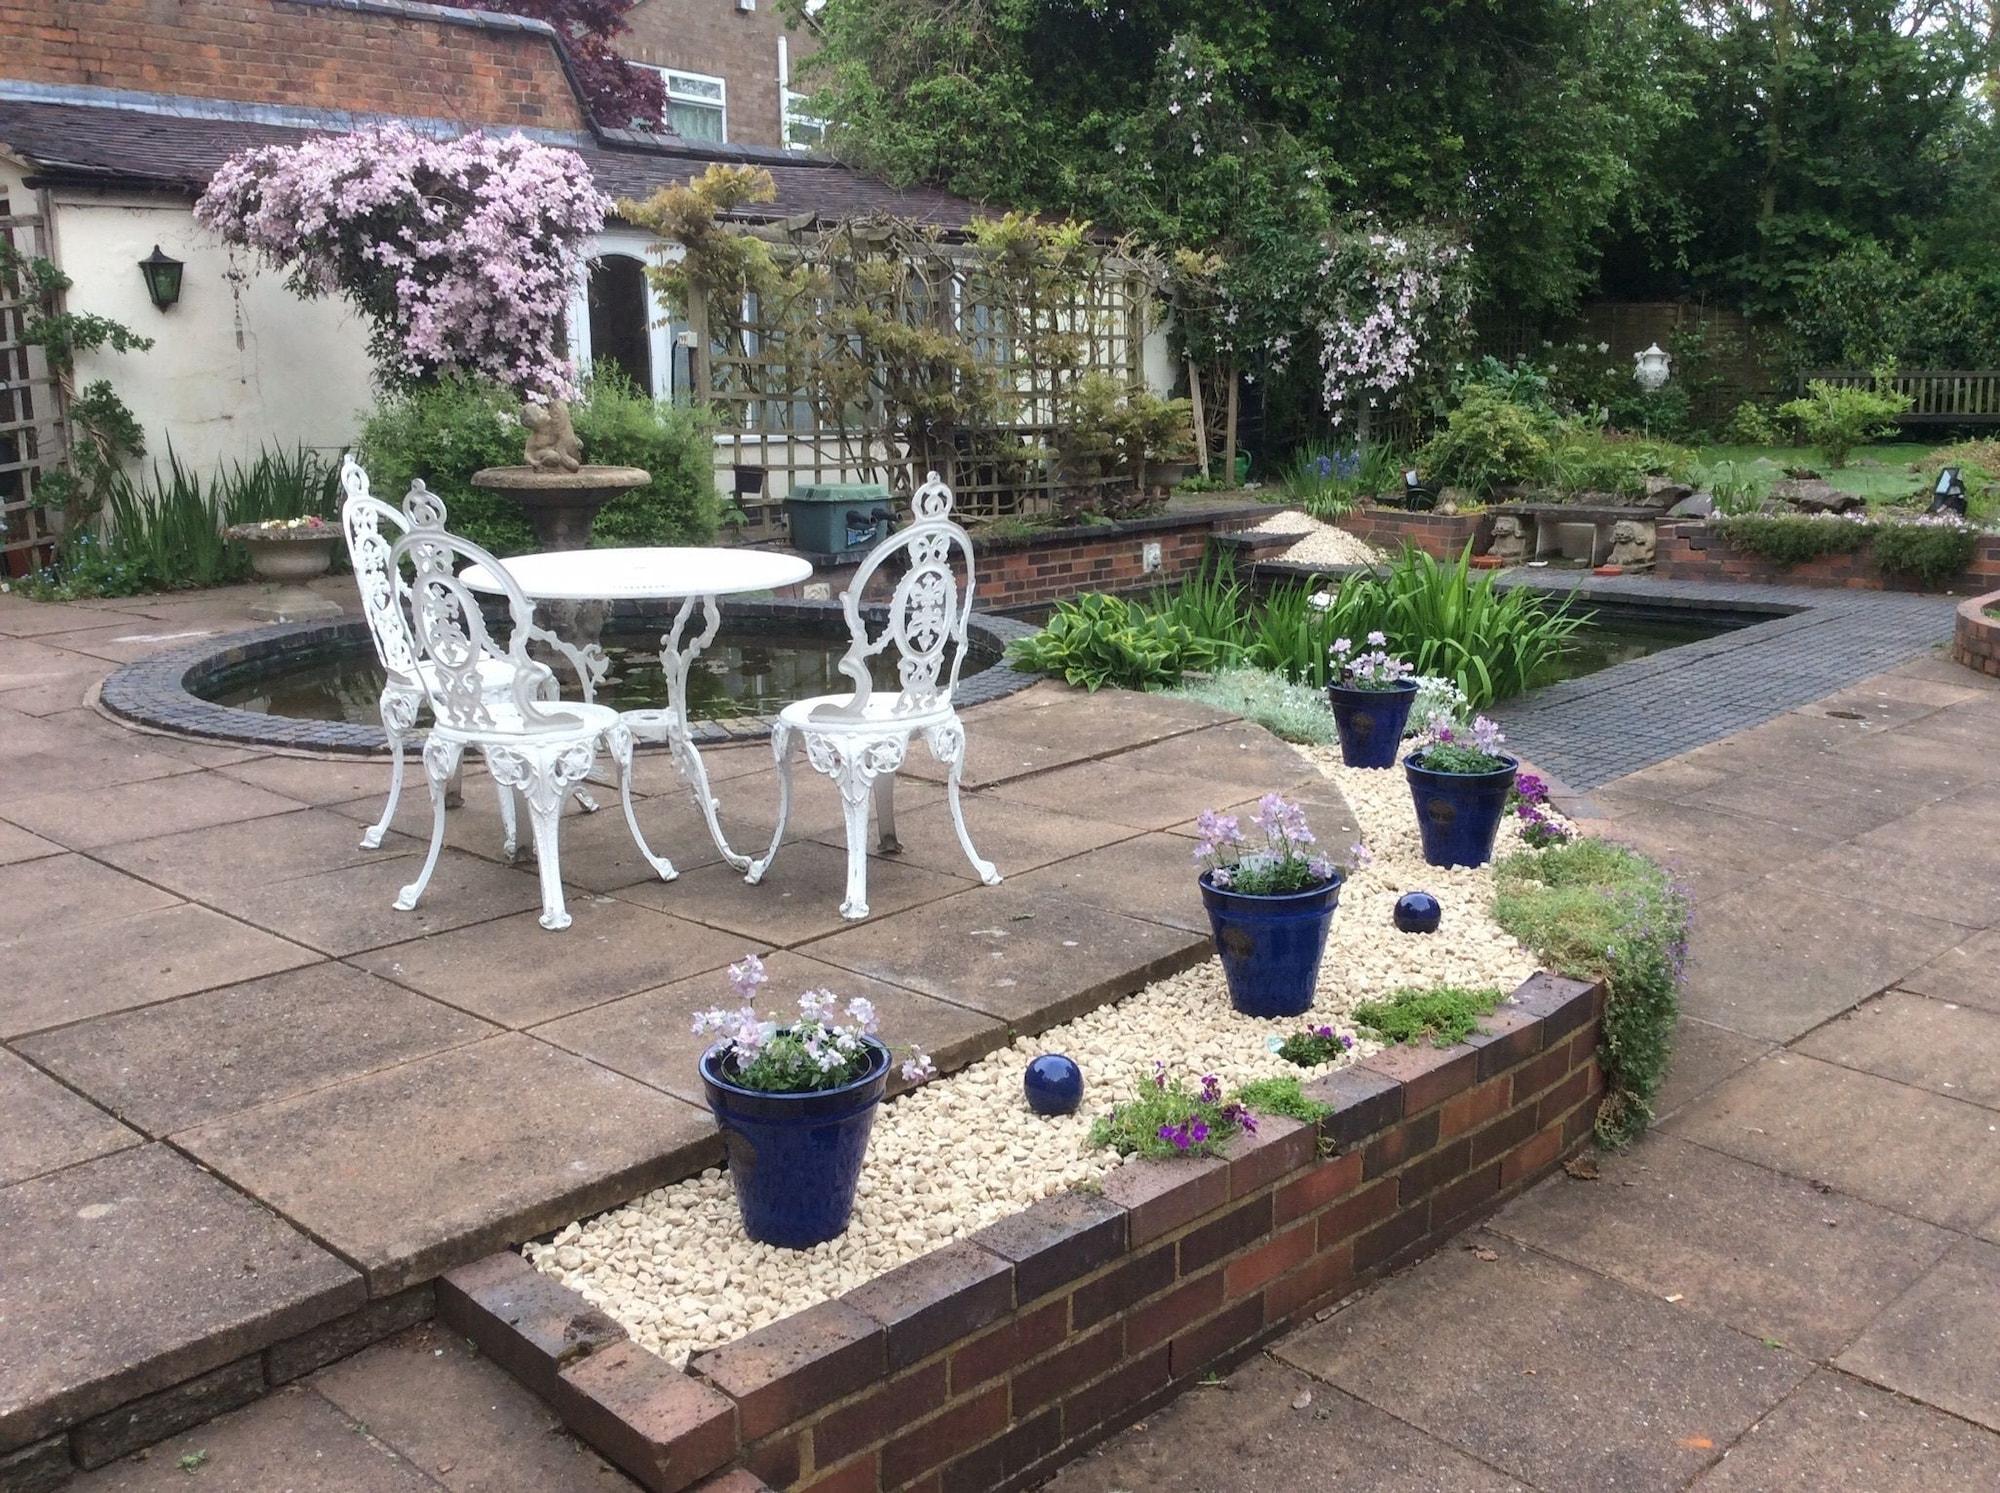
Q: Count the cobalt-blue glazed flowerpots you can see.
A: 4